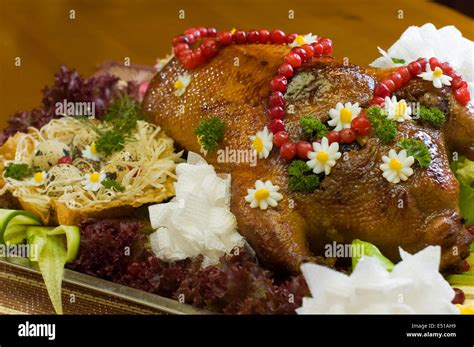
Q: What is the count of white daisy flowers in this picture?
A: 12